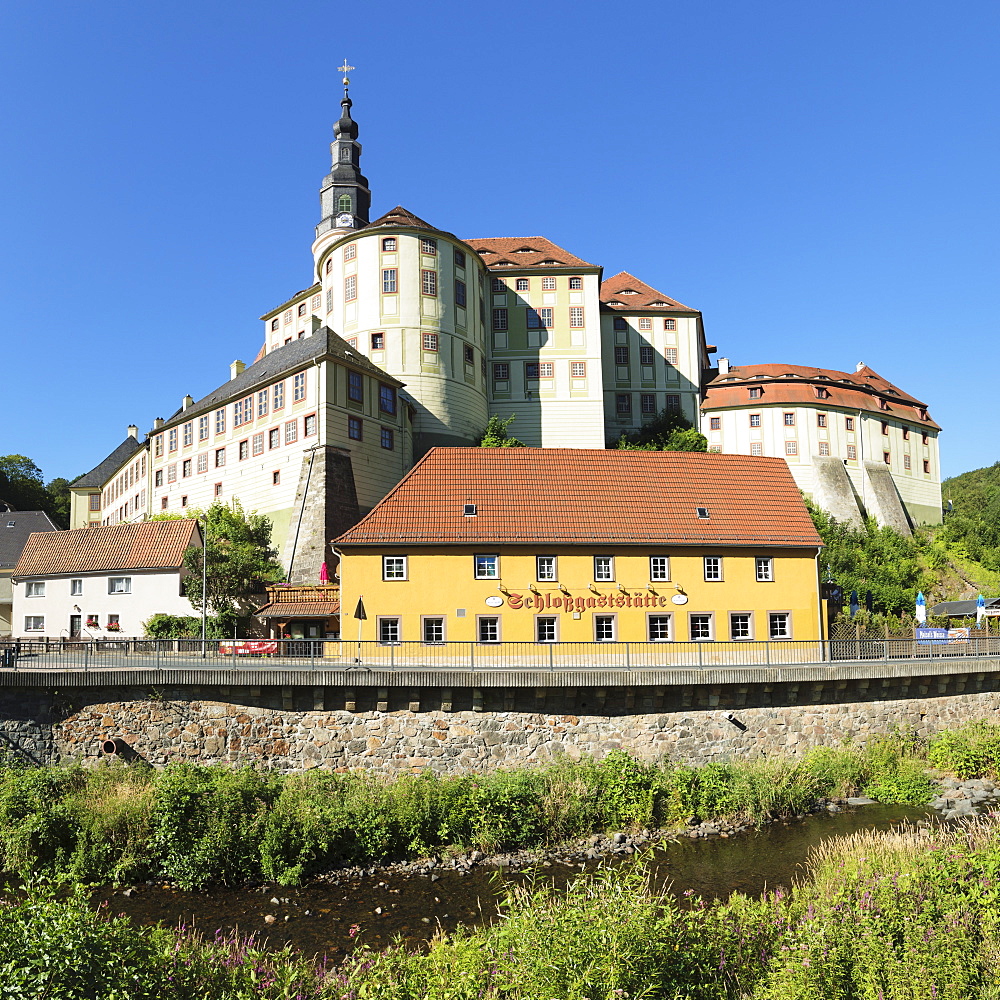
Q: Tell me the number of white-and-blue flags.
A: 2